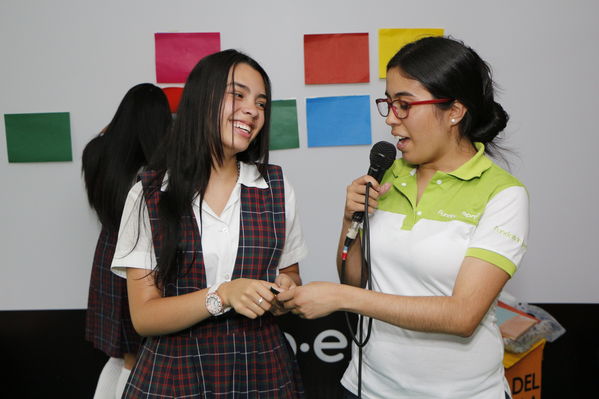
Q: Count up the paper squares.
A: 7